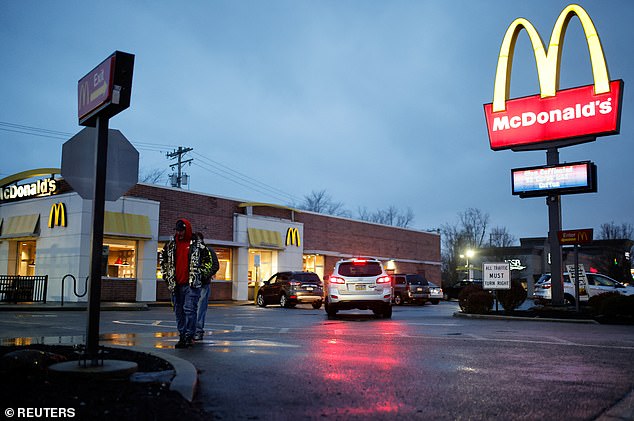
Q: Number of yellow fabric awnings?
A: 3